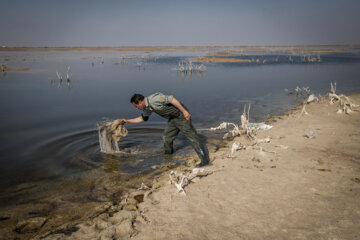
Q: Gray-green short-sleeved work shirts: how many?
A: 1